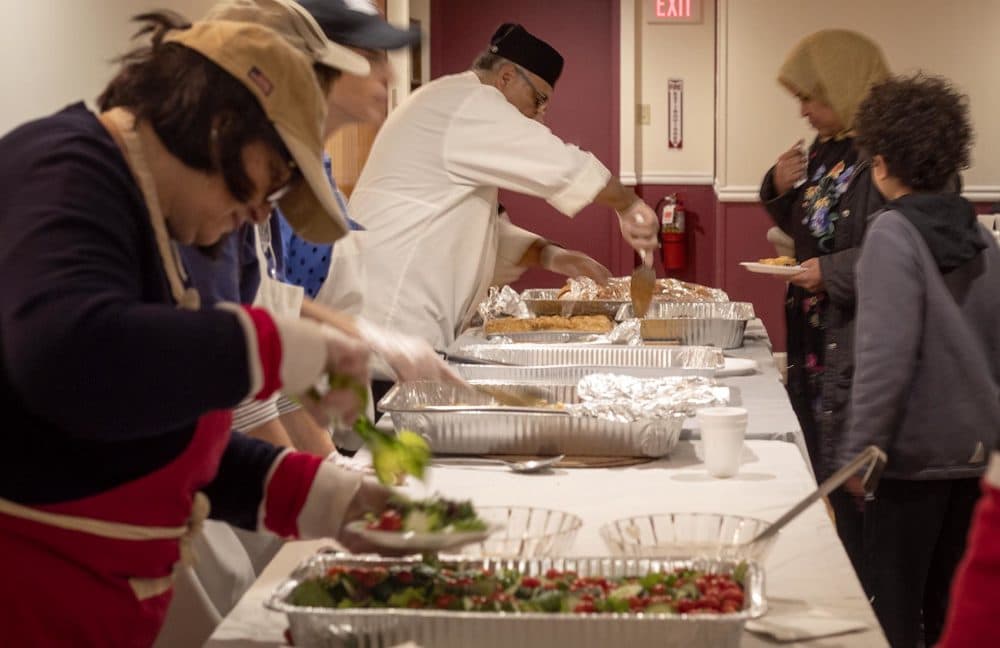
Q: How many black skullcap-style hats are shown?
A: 1